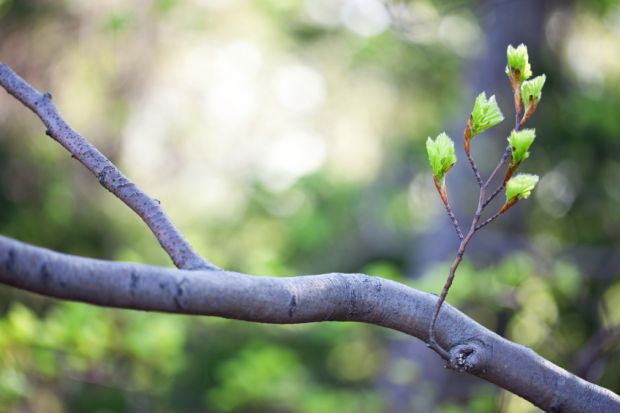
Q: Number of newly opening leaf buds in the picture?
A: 6